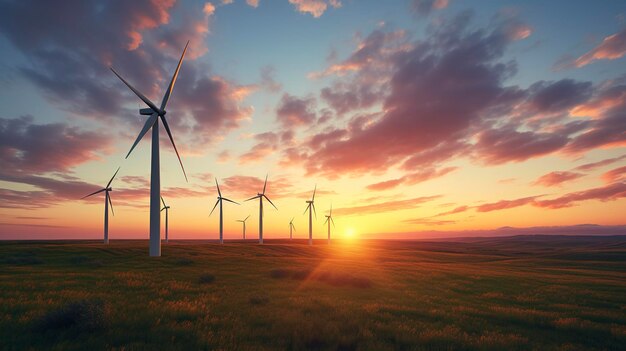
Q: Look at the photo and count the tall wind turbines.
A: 9